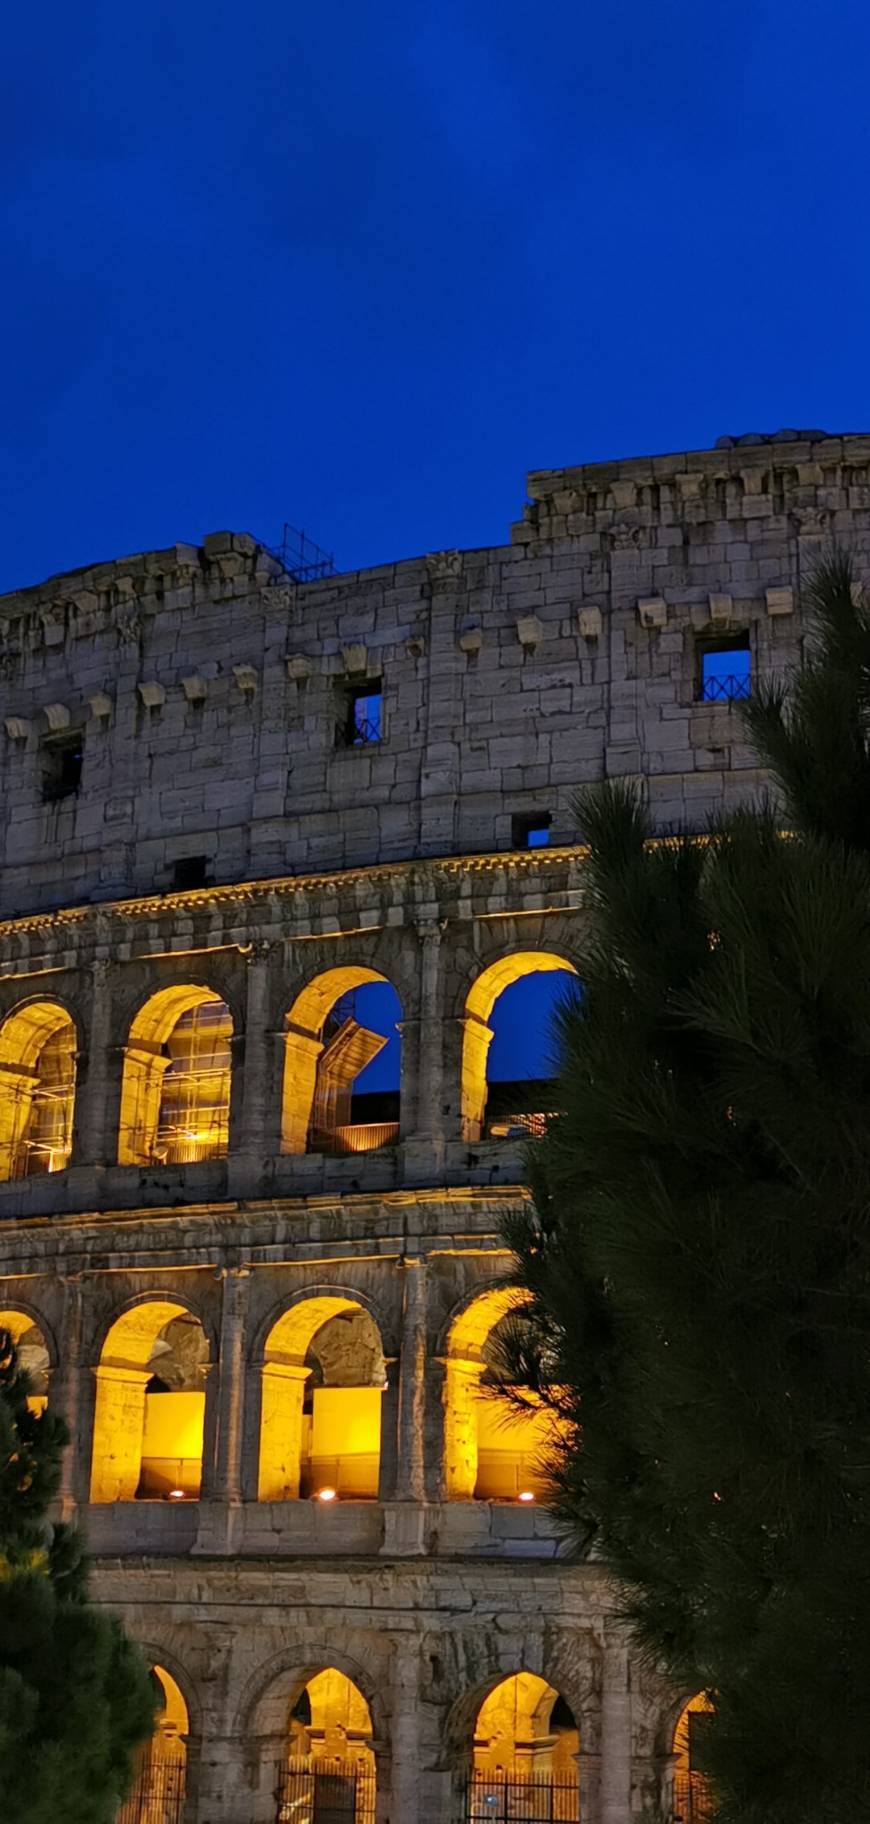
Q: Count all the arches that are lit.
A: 12